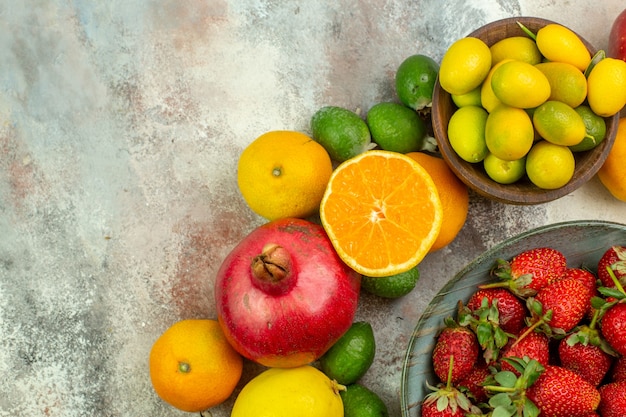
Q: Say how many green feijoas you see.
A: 6